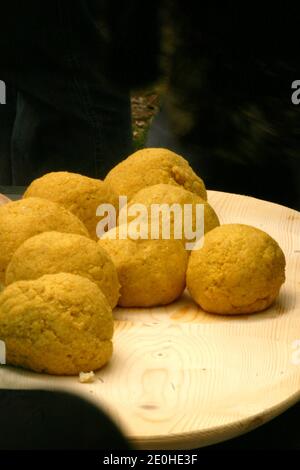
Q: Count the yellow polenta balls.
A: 8